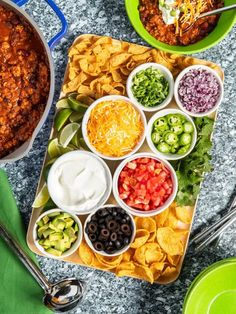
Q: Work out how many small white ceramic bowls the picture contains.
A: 8